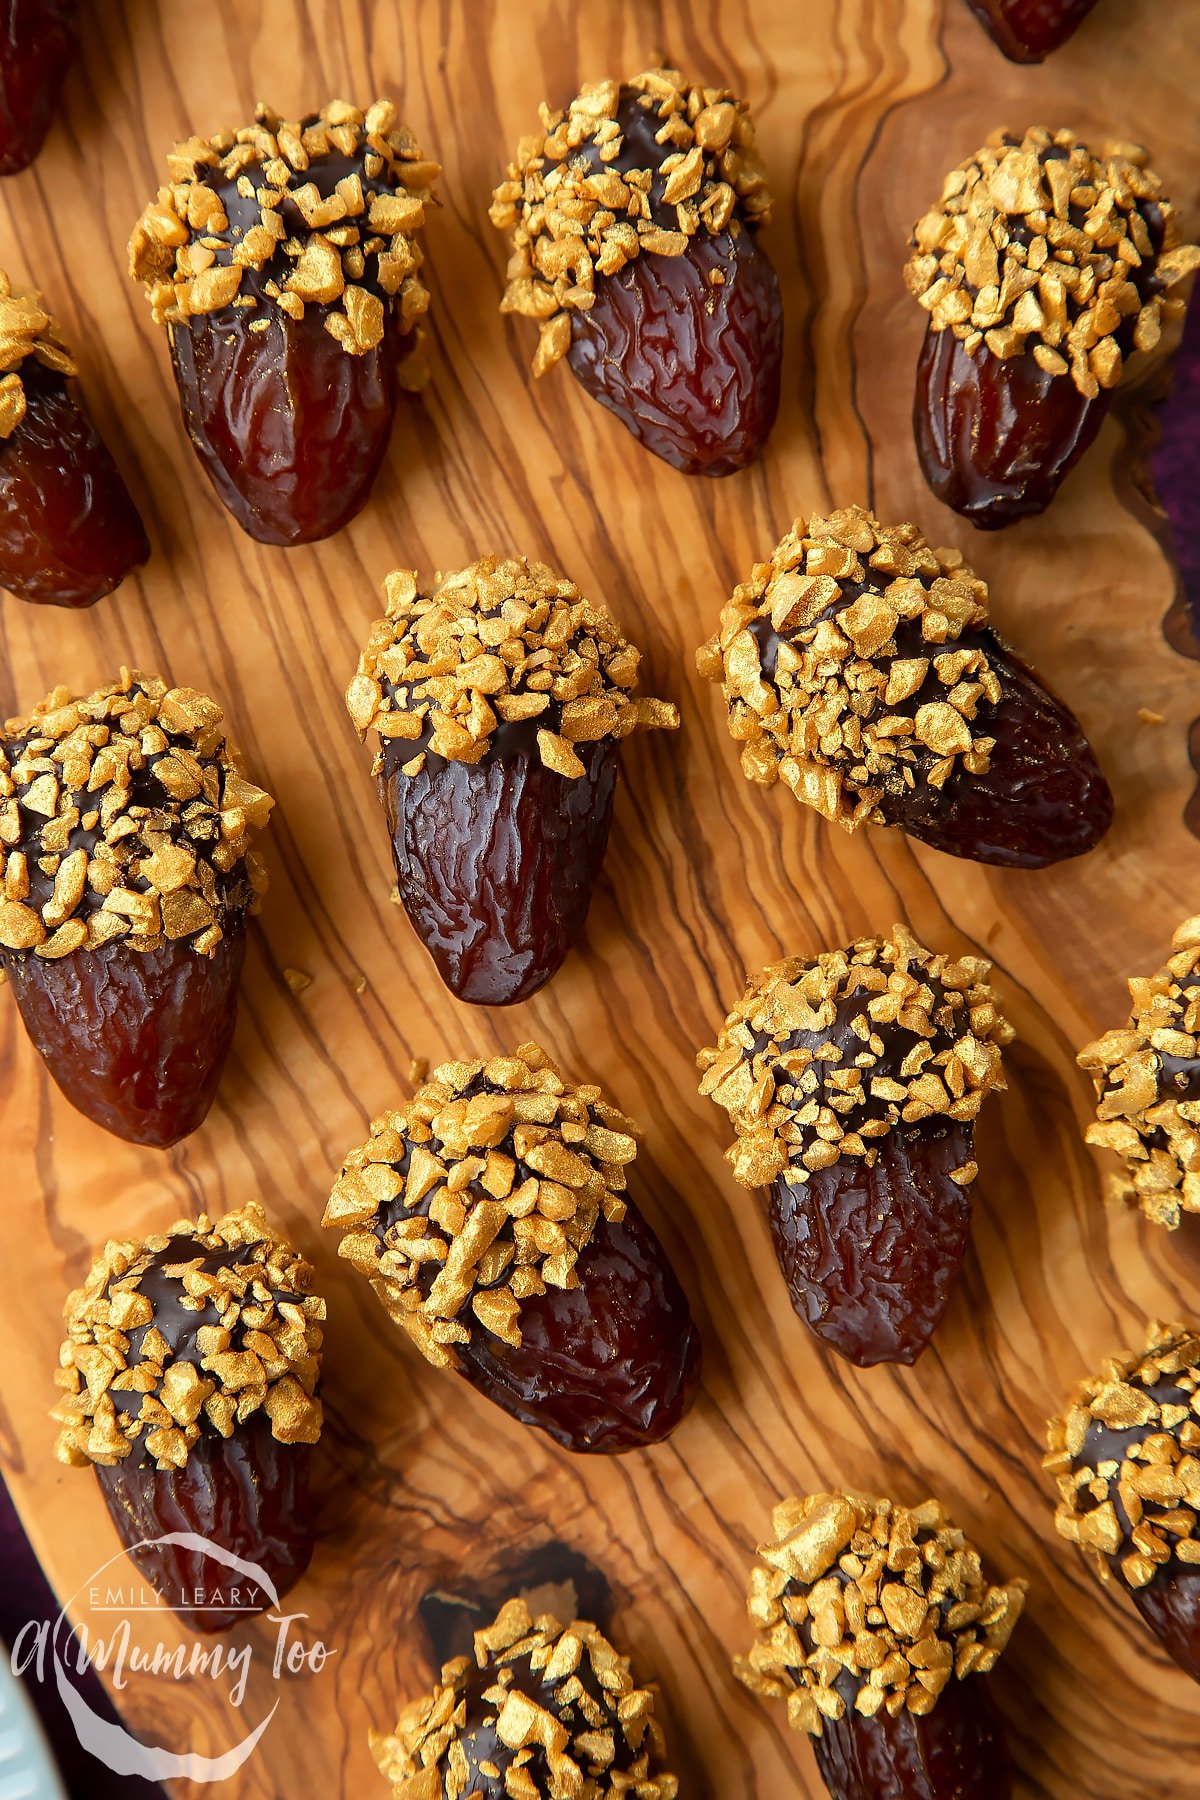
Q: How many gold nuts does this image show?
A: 14